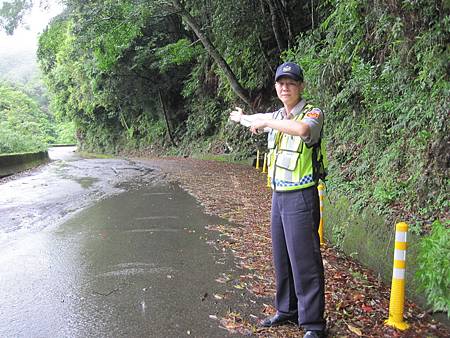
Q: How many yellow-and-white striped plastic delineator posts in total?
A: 5